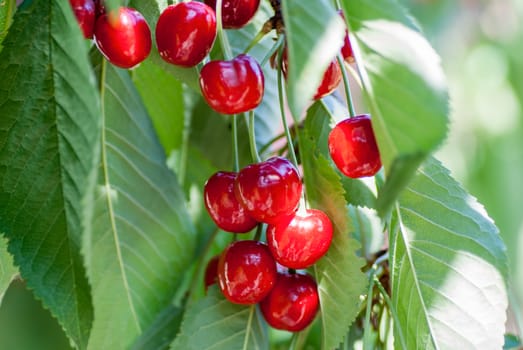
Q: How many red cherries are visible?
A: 14